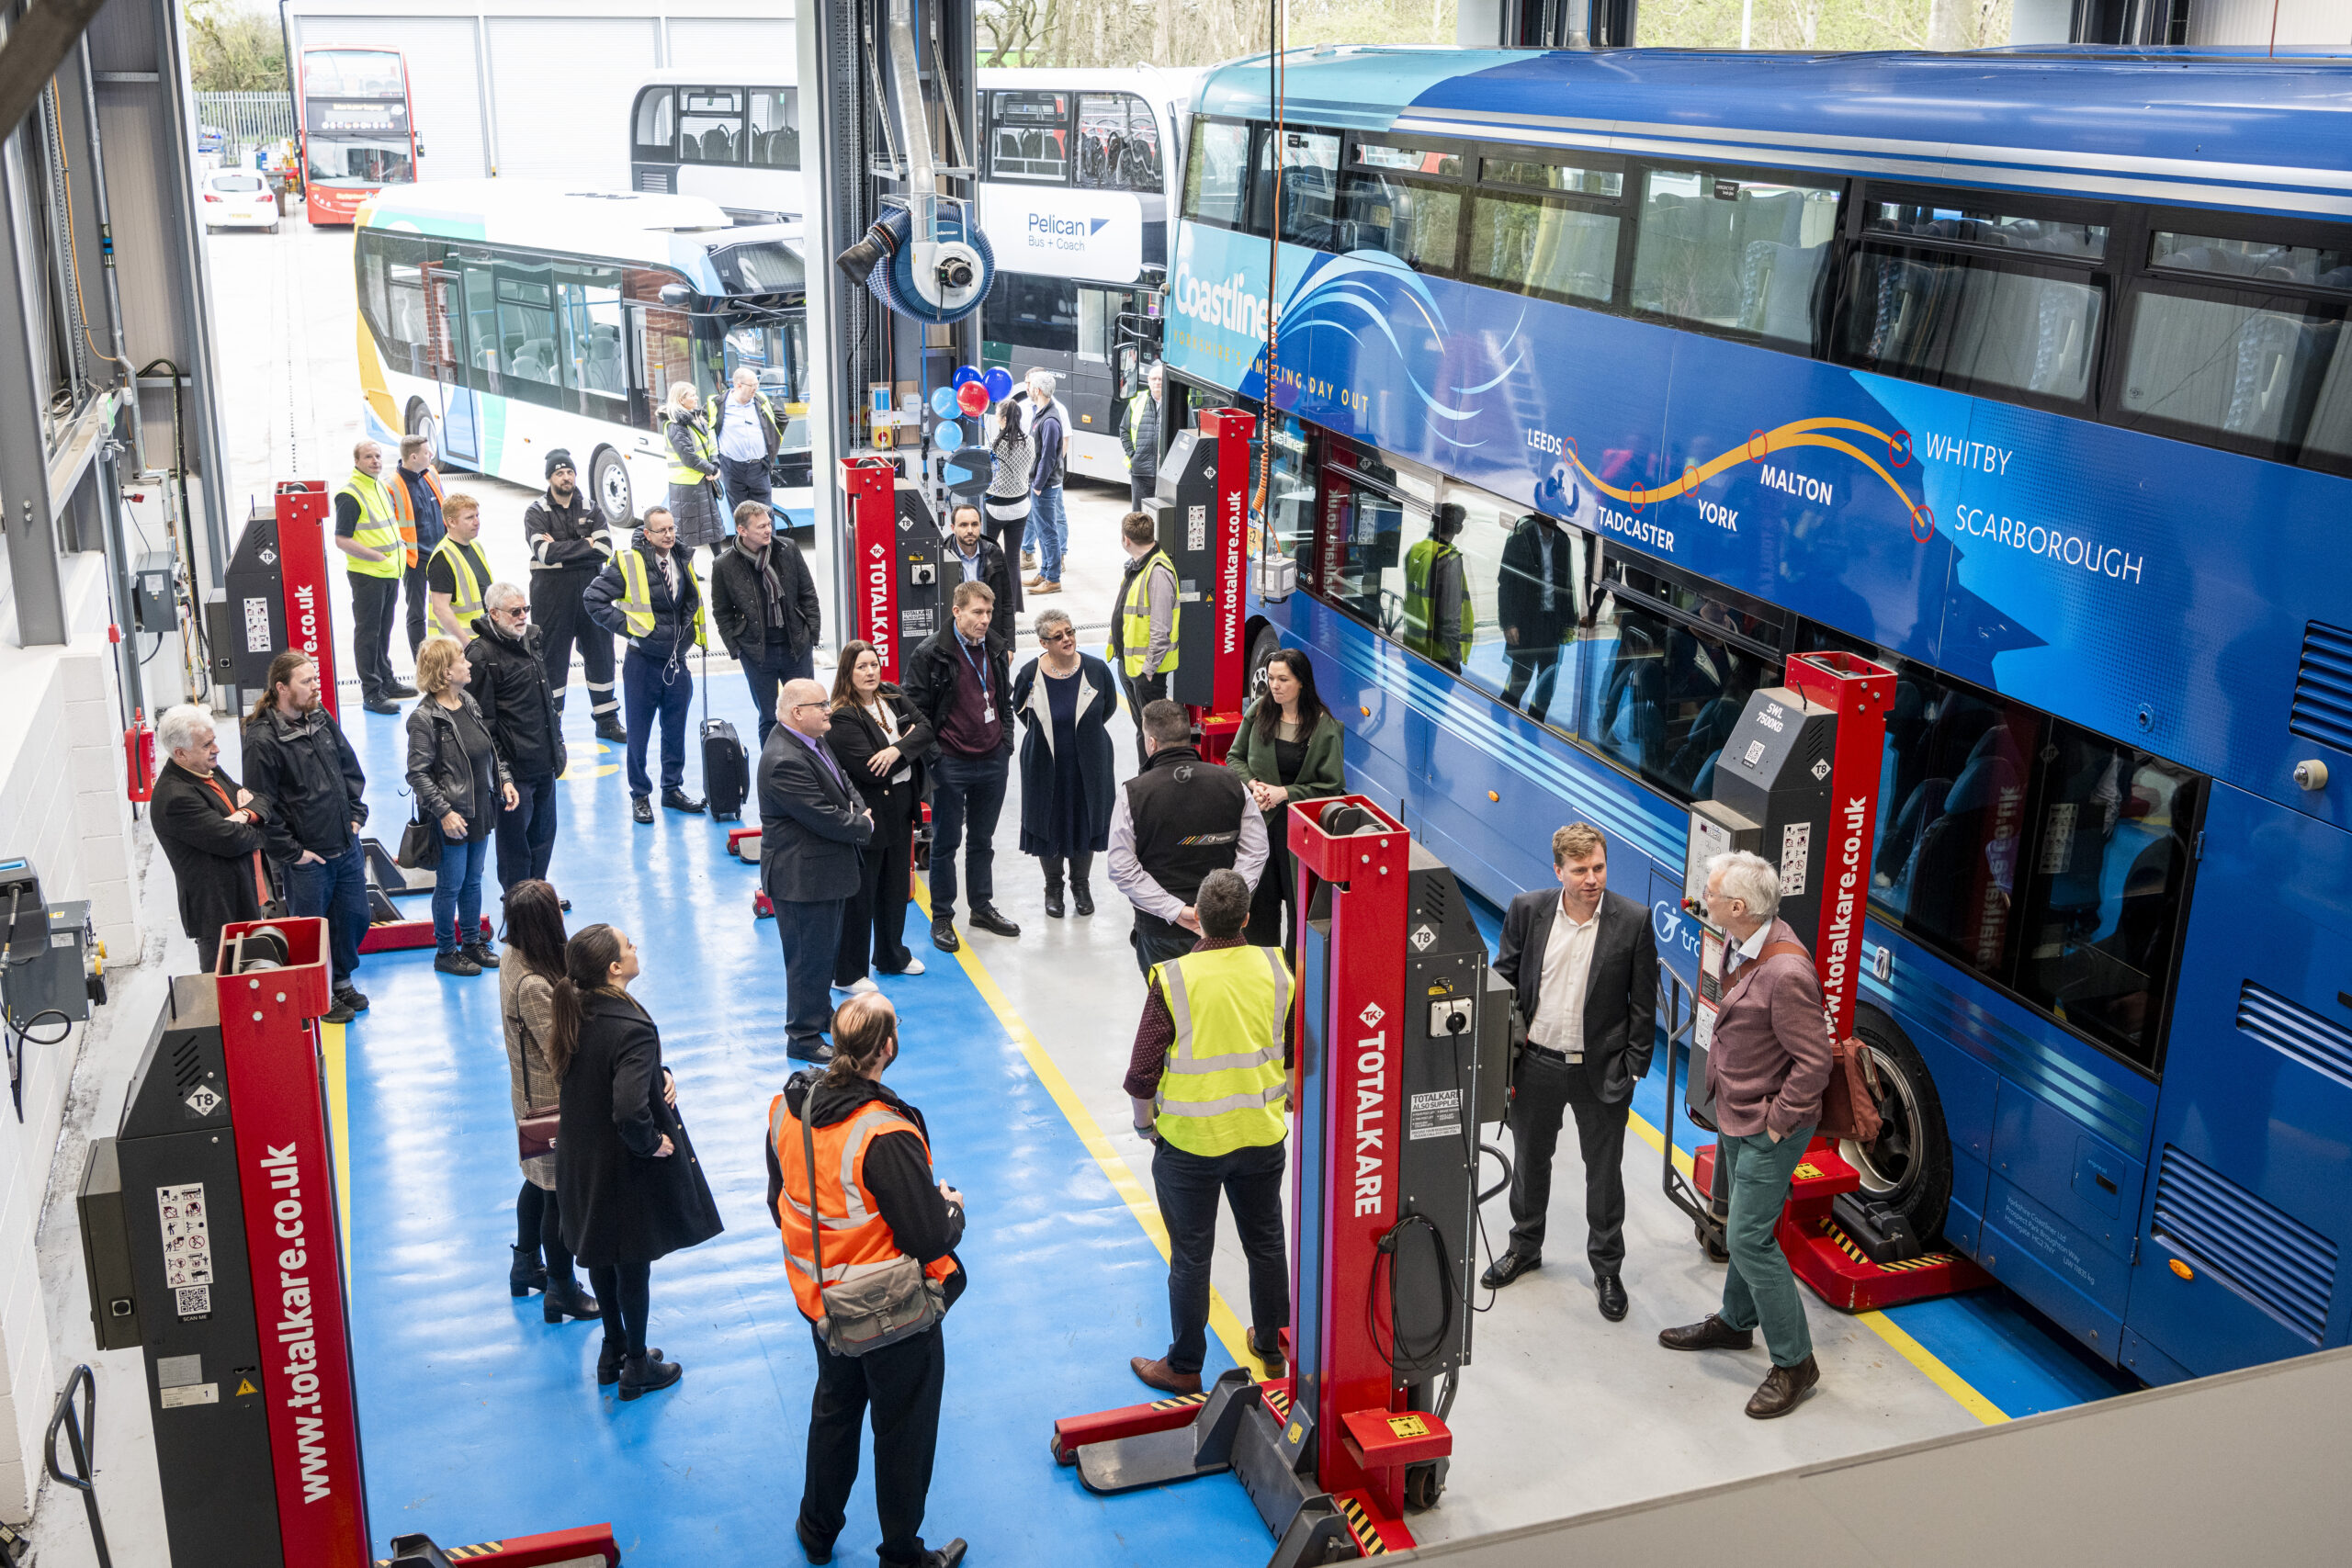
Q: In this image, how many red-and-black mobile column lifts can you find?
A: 6